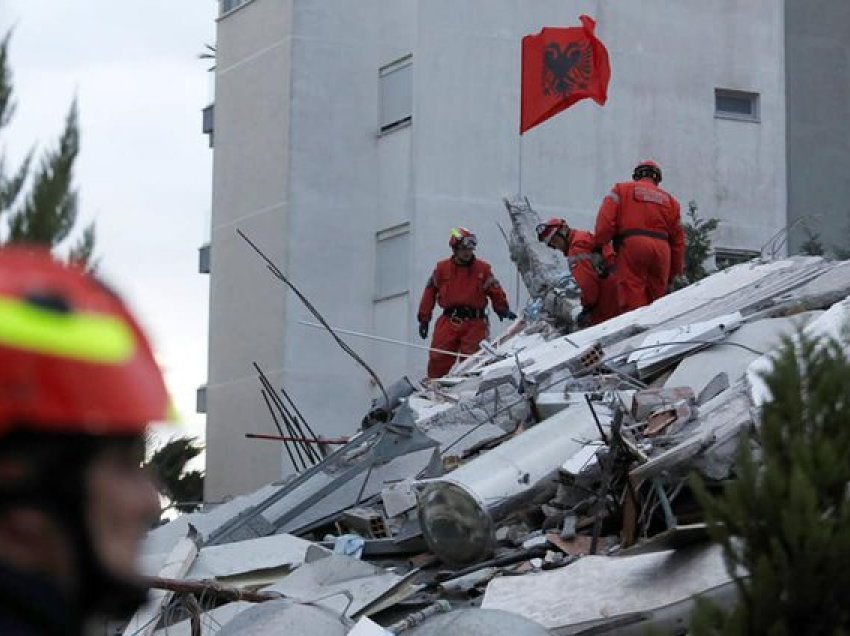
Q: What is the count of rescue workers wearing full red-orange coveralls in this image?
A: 3